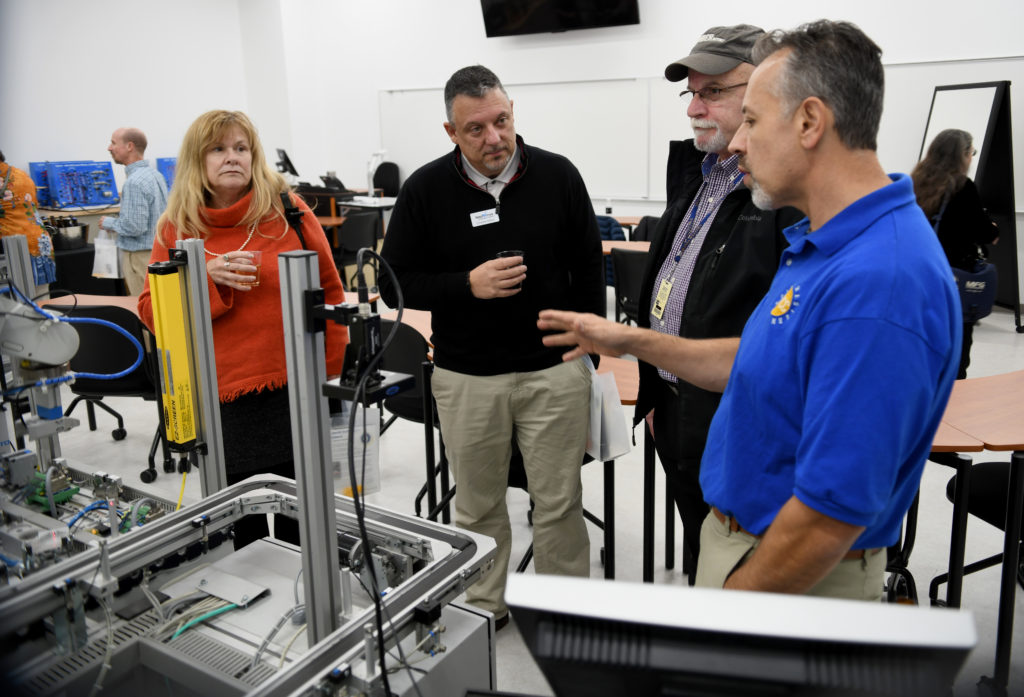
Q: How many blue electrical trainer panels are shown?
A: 3